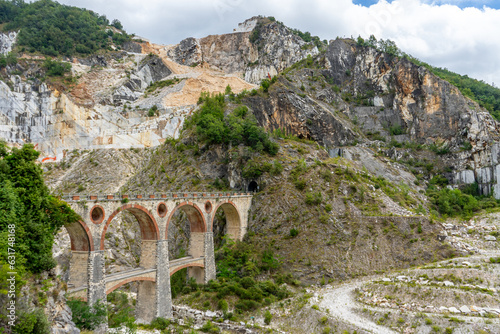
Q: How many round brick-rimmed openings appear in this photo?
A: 3